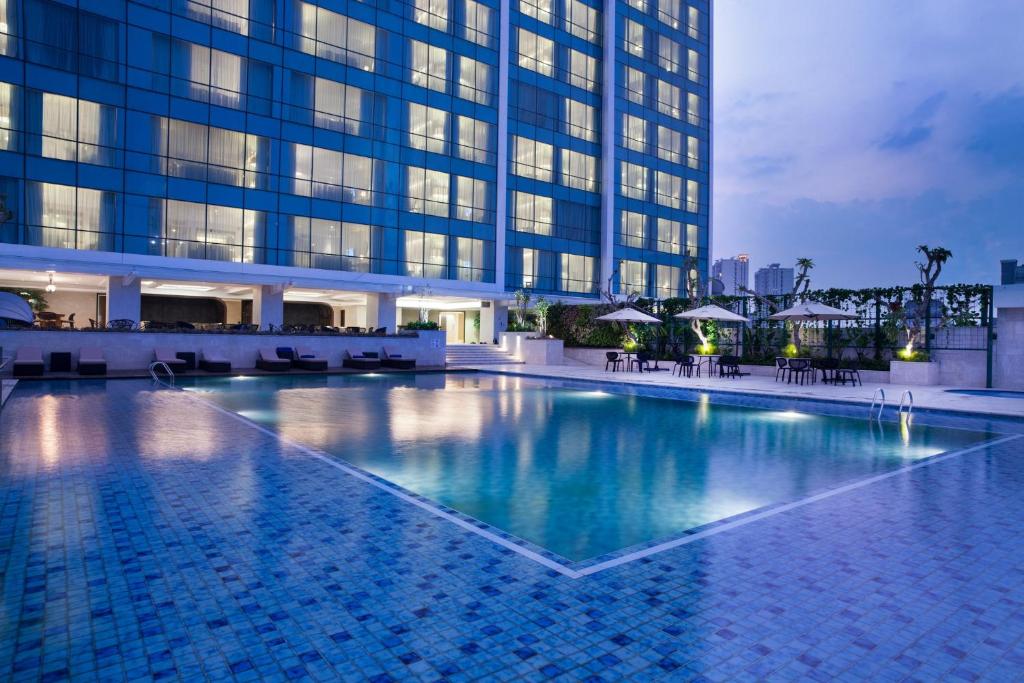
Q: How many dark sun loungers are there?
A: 8